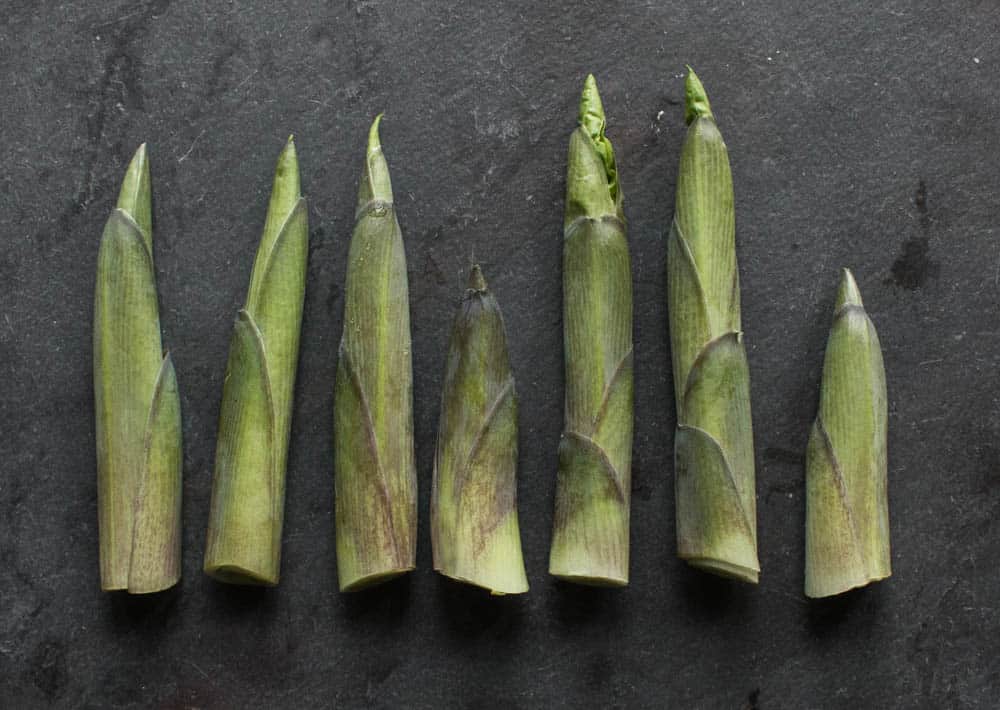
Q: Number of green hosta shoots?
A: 7